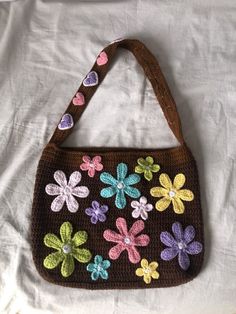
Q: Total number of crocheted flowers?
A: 12